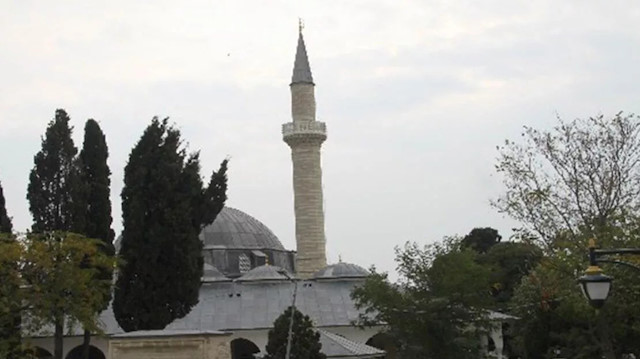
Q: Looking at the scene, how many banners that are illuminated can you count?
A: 0